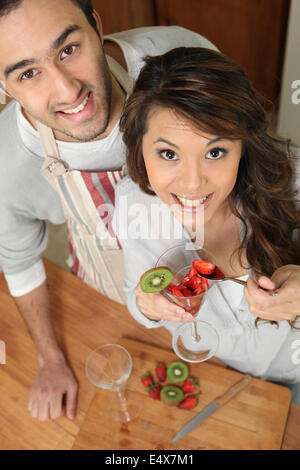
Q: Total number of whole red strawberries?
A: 5